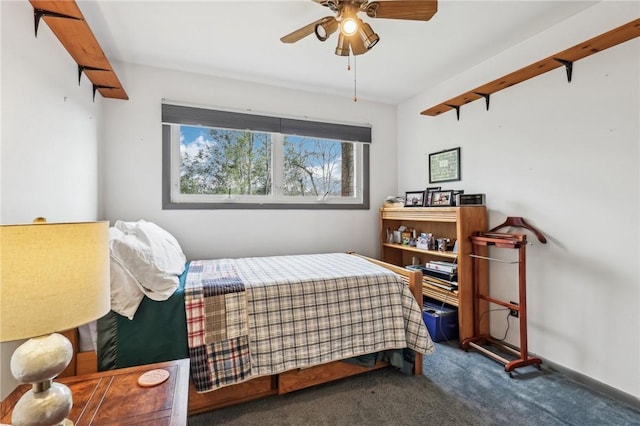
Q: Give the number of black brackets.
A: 6